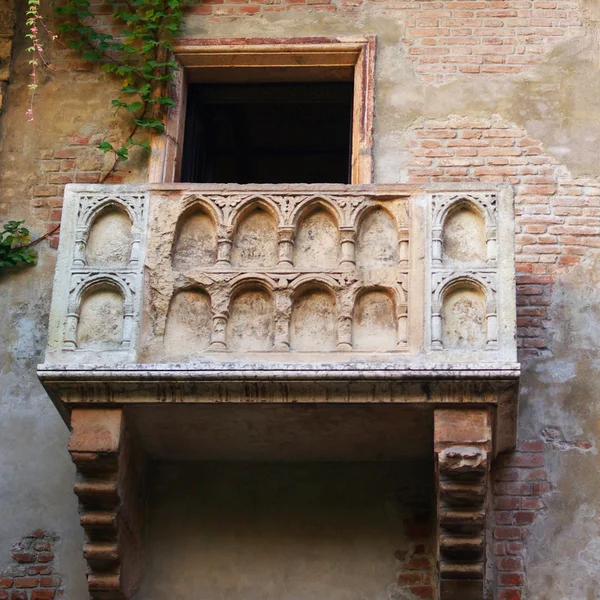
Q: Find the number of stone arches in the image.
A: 12